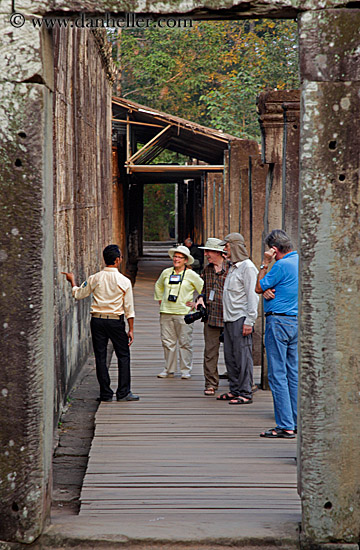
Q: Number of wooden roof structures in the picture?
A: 1